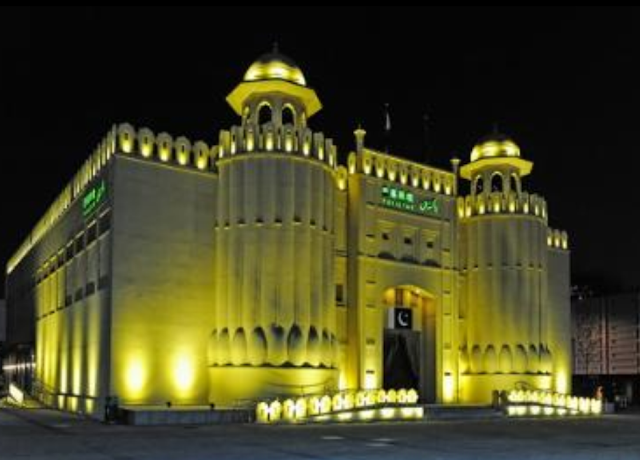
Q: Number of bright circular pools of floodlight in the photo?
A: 2